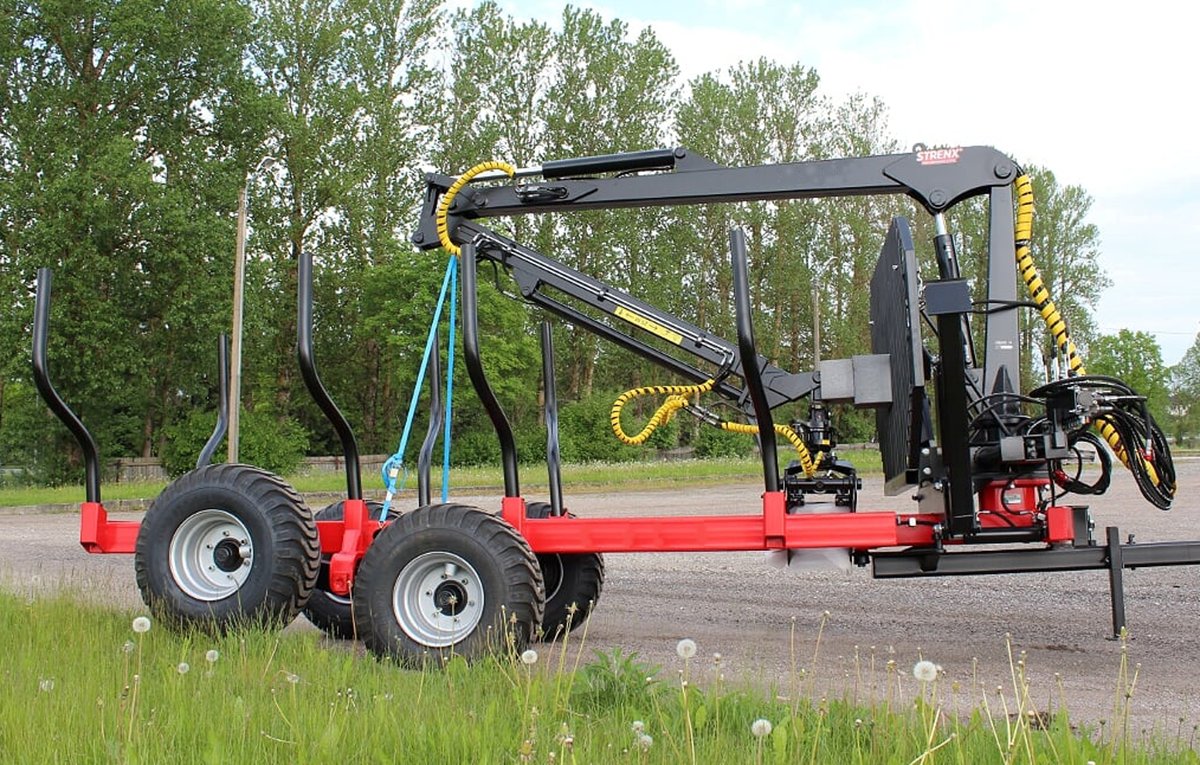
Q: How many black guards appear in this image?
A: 7